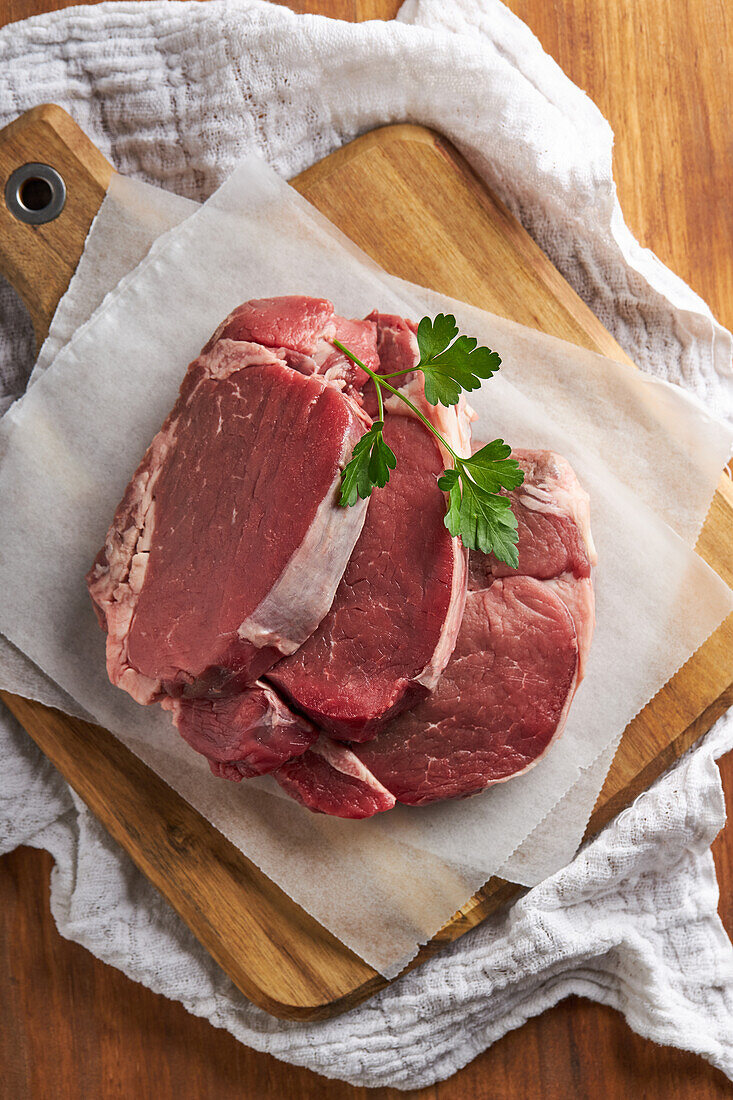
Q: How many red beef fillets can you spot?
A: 3